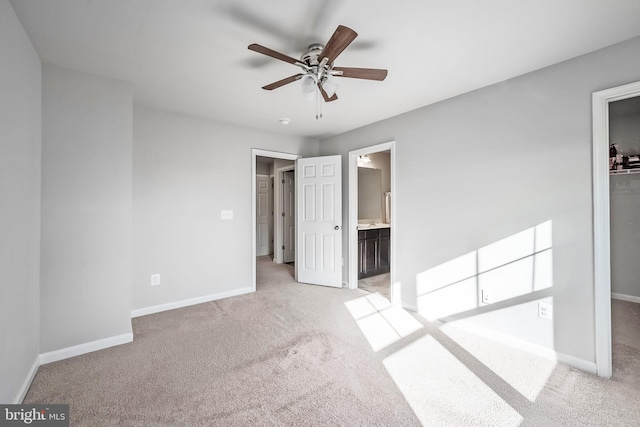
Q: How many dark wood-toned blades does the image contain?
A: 5